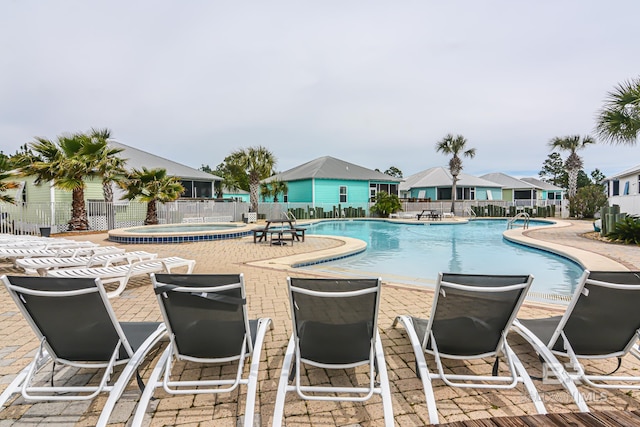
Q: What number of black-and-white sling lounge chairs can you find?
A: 5